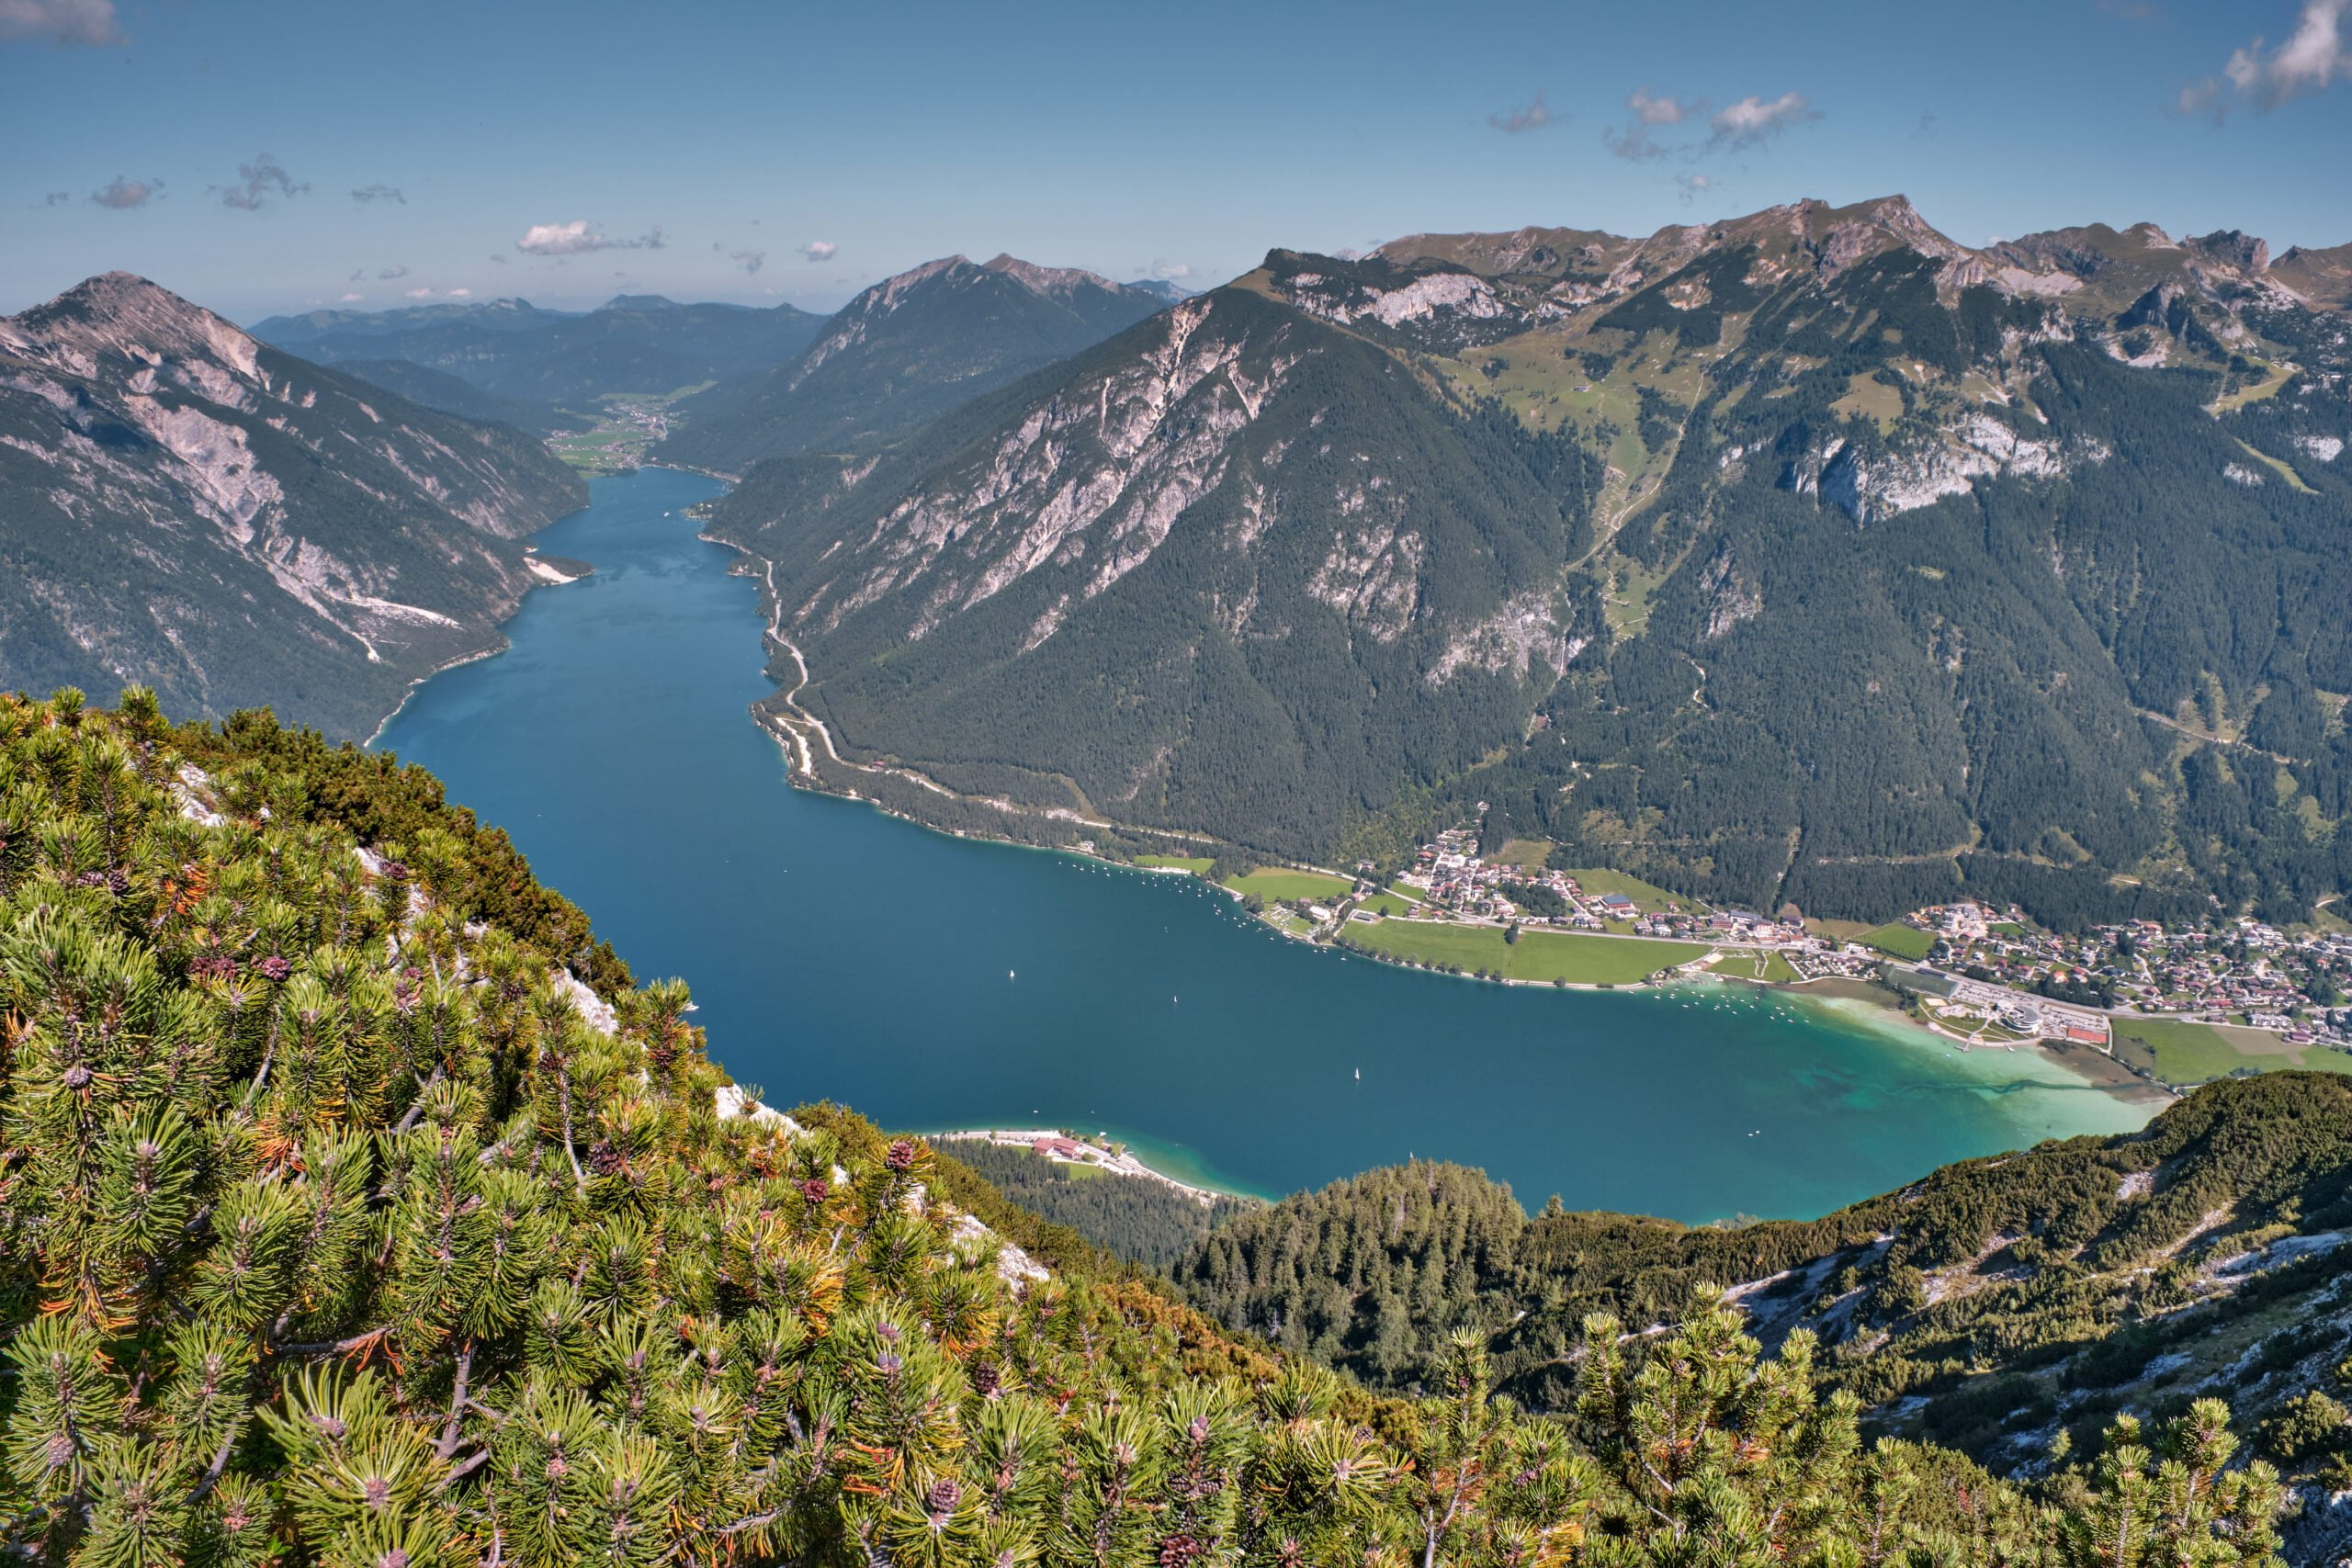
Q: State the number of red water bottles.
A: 0